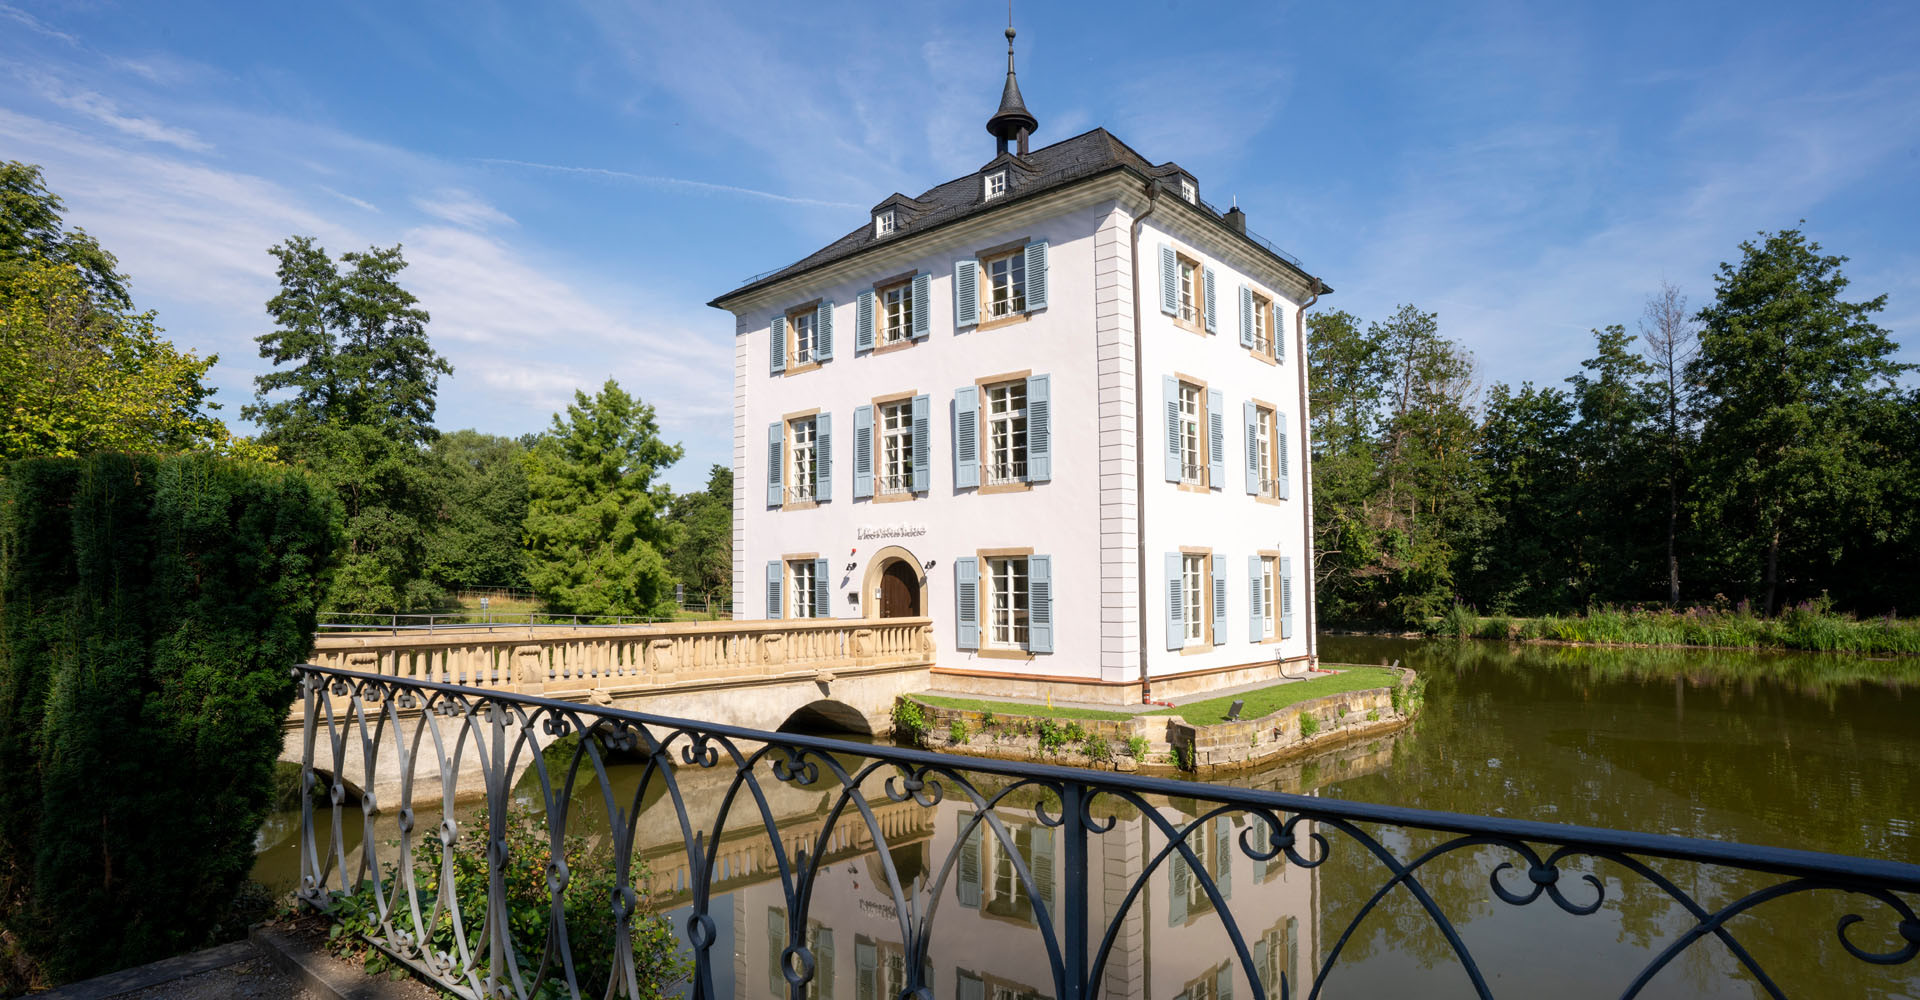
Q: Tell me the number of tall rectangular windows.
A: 14